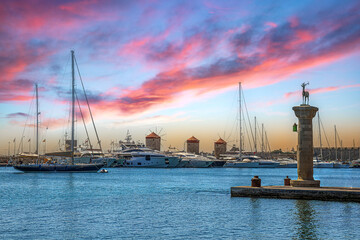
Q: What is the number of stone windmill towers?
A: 3